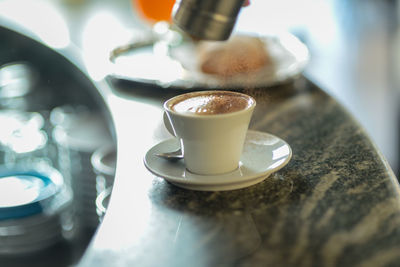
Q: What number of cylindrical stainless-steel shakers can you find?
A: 1